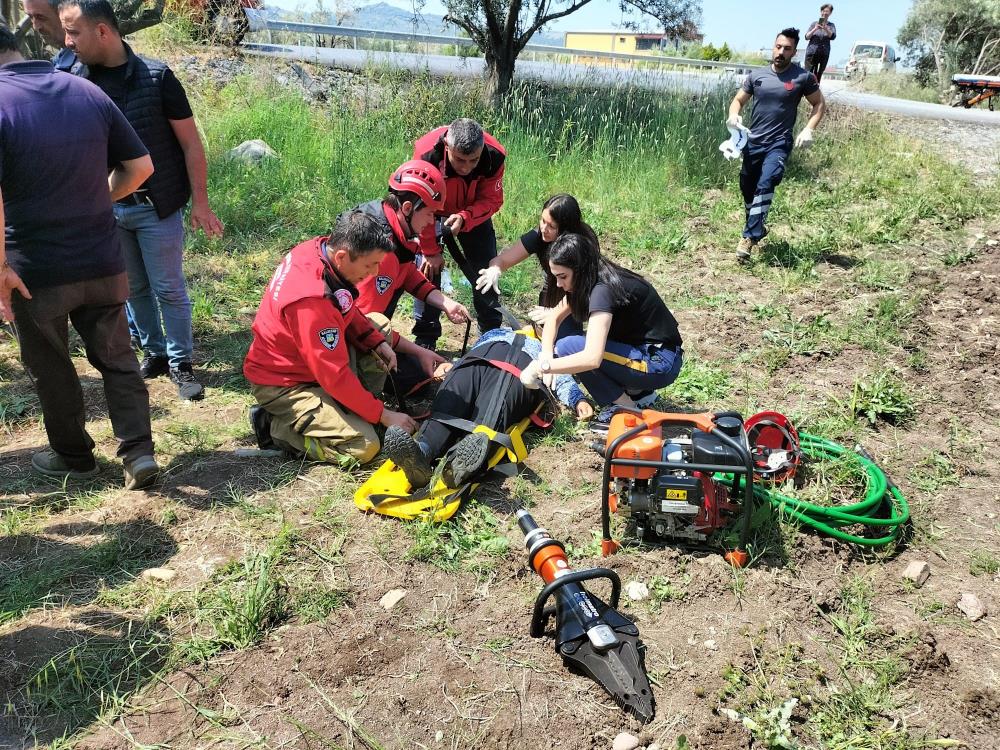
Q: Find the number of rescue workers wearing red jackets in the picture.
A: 3